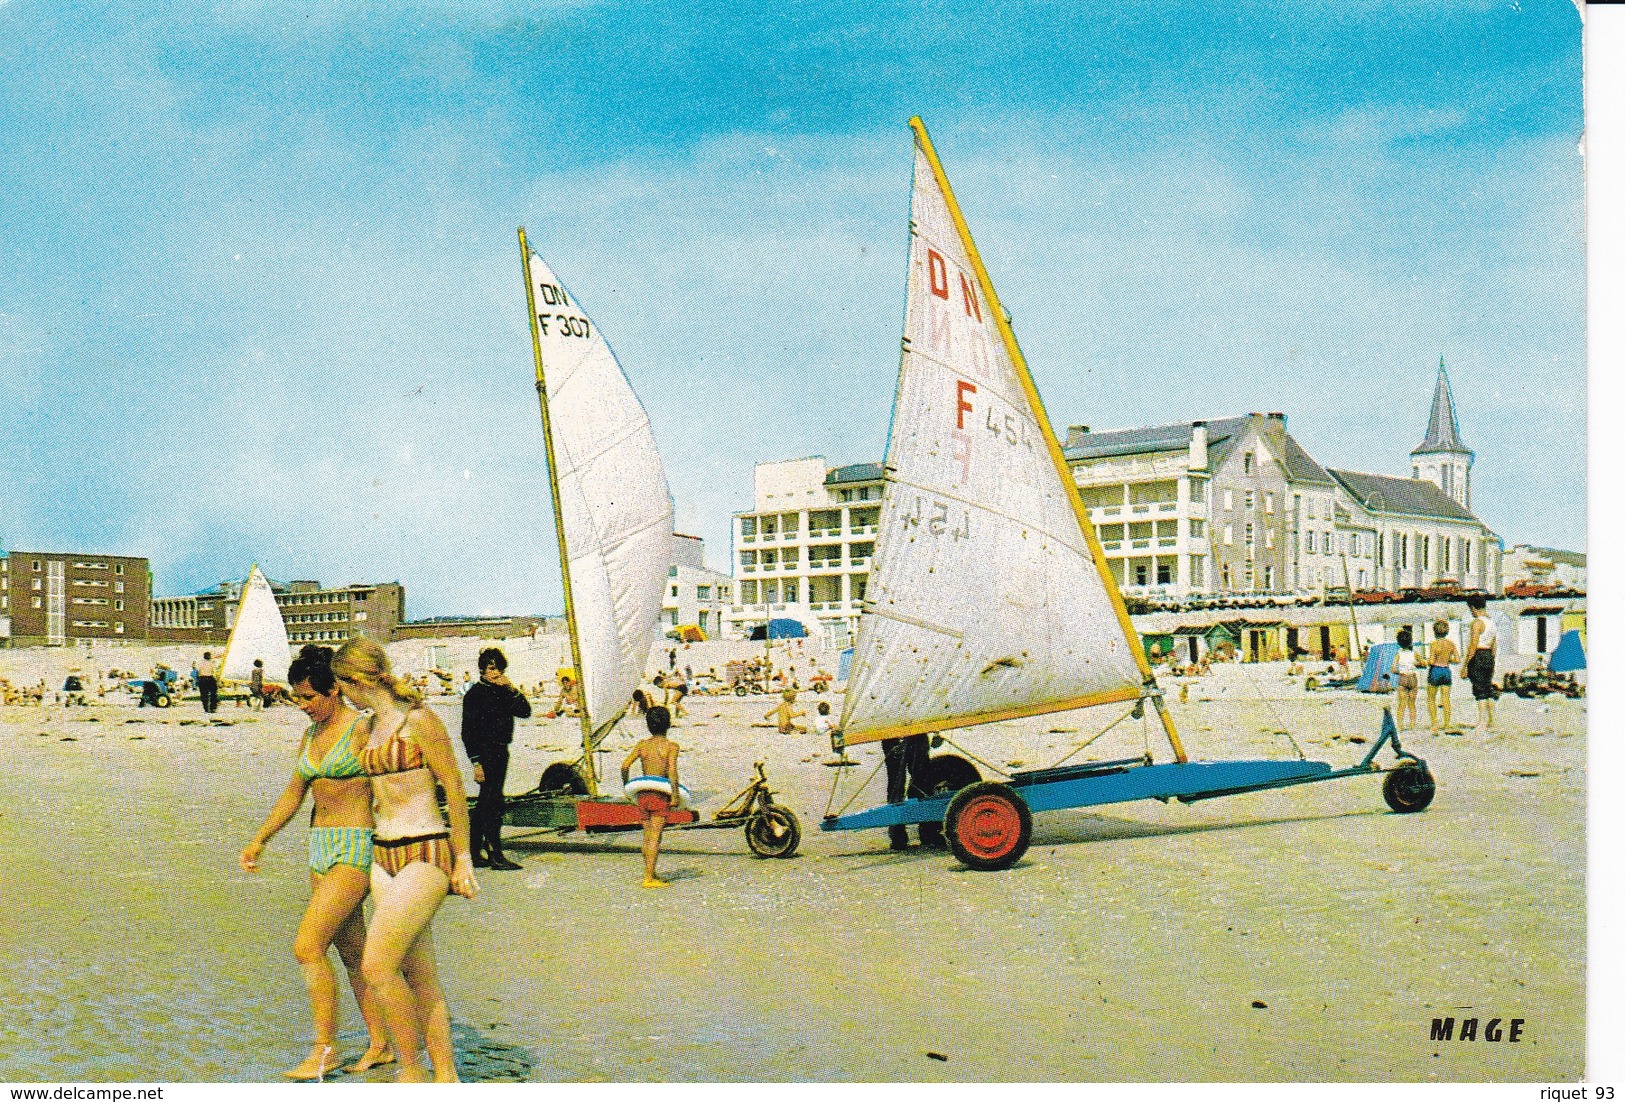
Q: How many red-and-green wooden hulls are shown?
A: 1